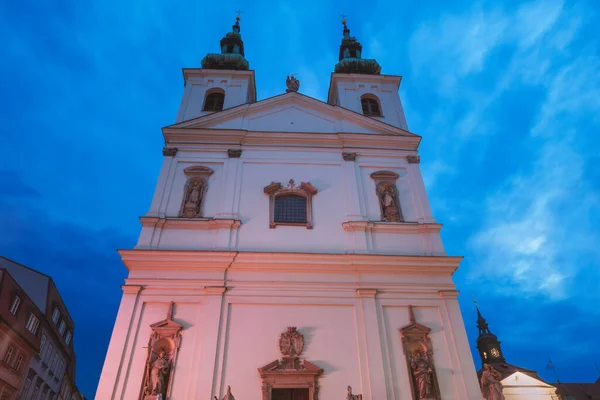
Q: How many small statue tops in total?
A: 2